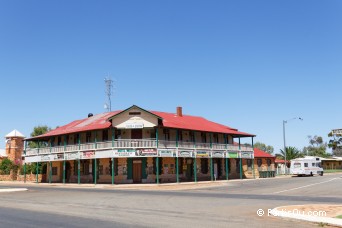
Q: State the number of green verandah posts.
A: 14